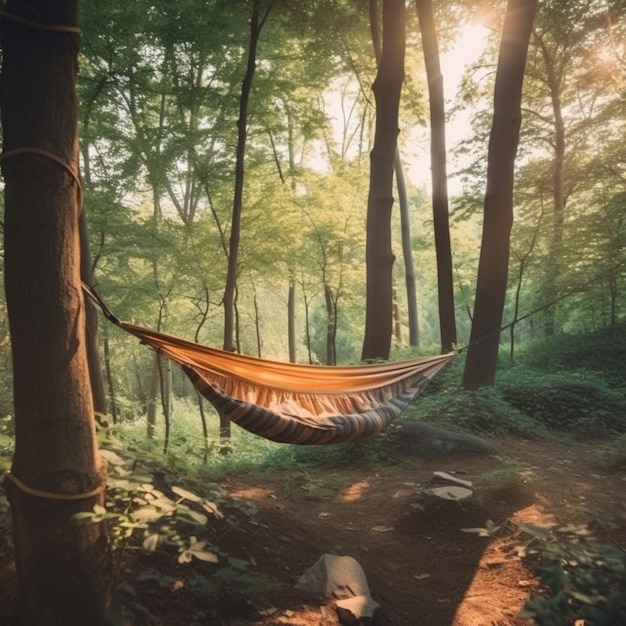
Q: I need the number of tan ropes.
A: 3